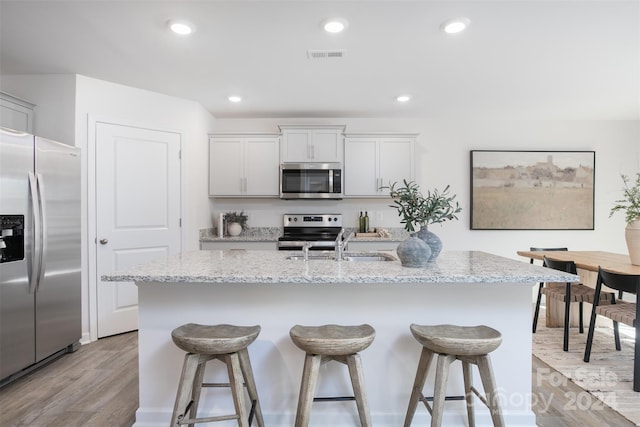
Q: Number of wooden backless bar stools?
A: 3